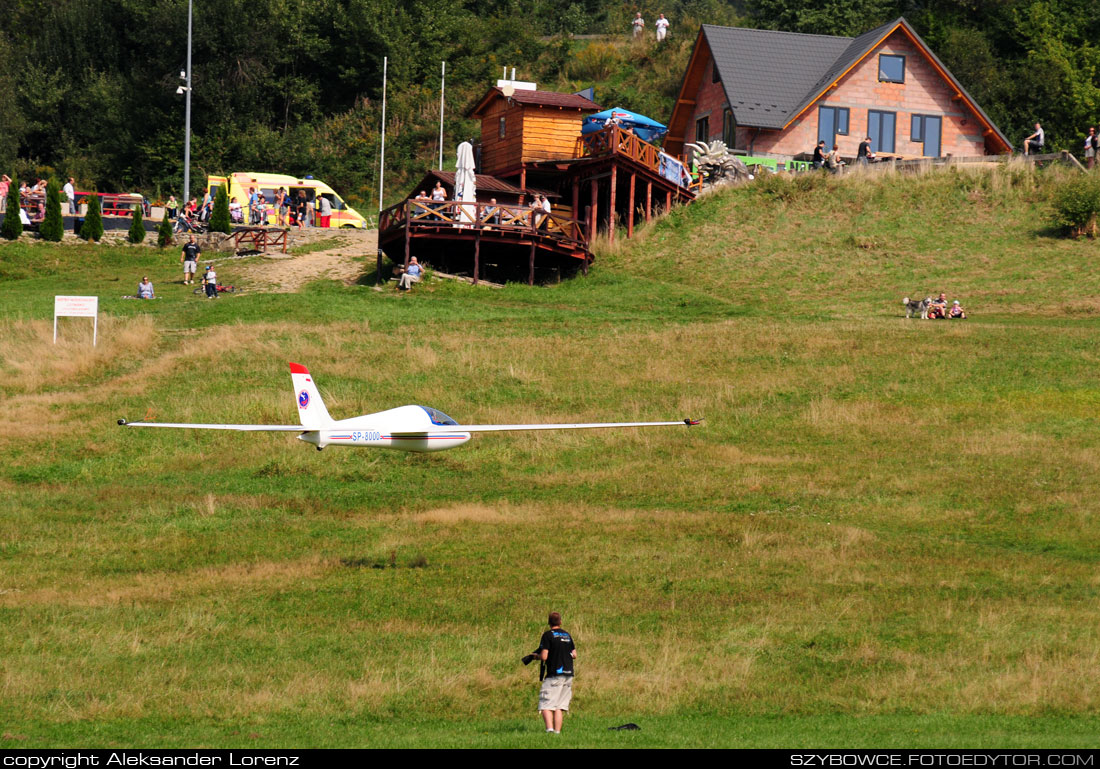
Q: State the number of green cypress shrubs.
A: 6